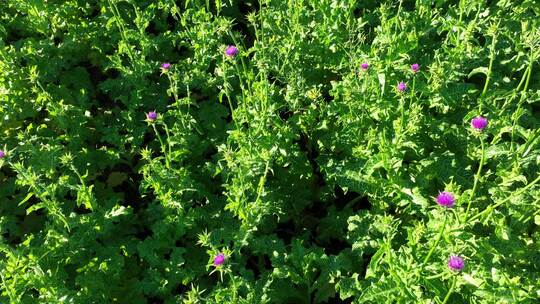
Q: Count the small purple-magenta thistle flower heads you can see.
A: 11